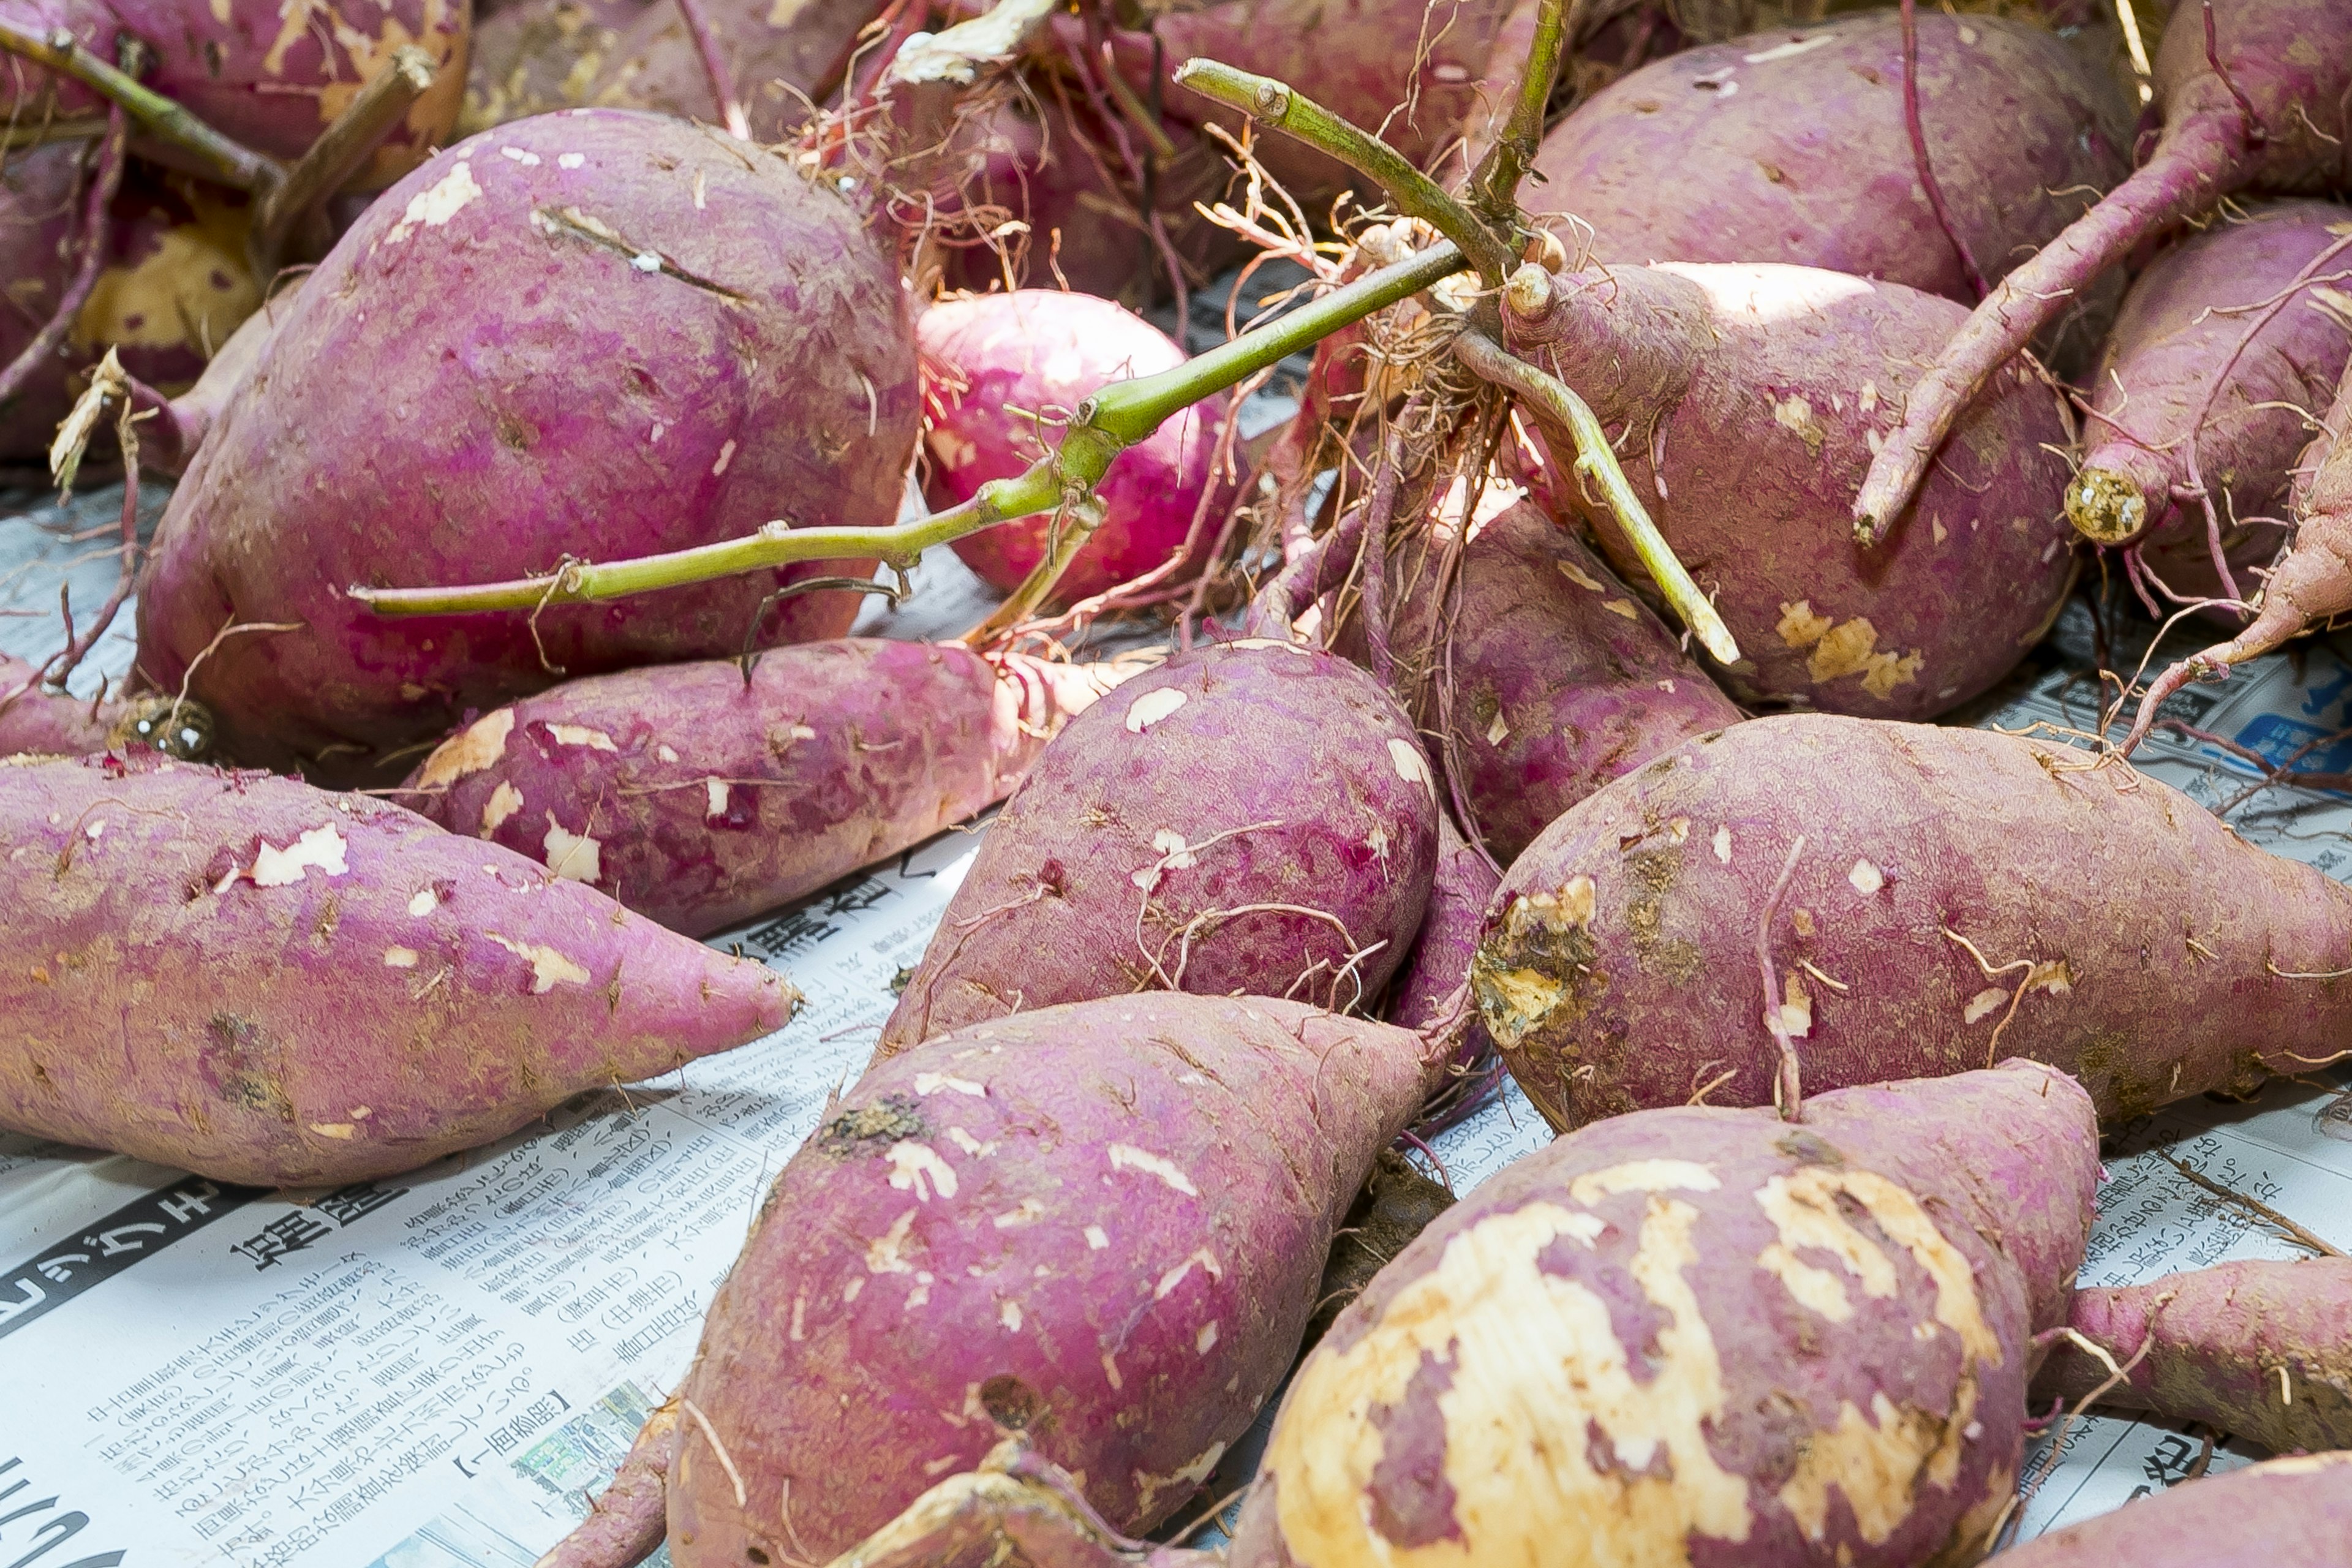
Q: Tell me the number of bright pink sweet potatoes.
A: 1